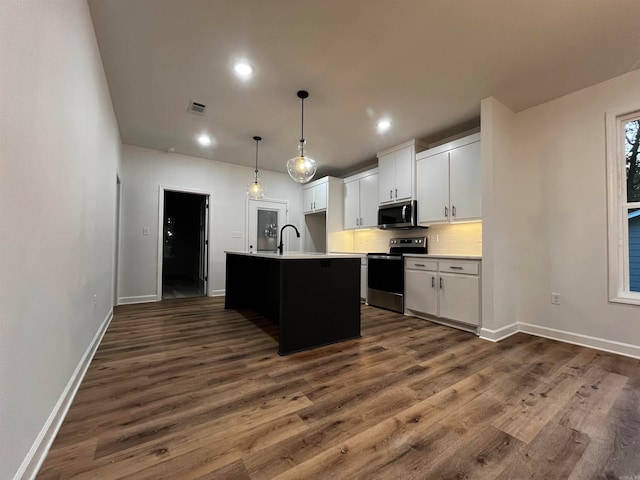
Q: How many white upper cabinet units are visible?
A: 4